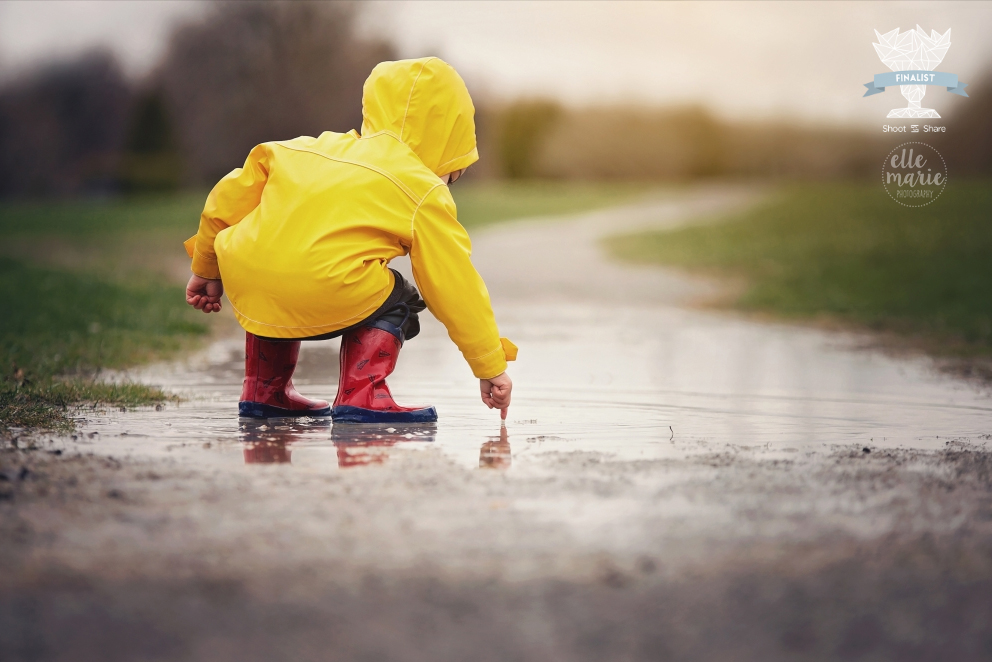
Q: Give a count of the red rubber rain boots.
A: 2